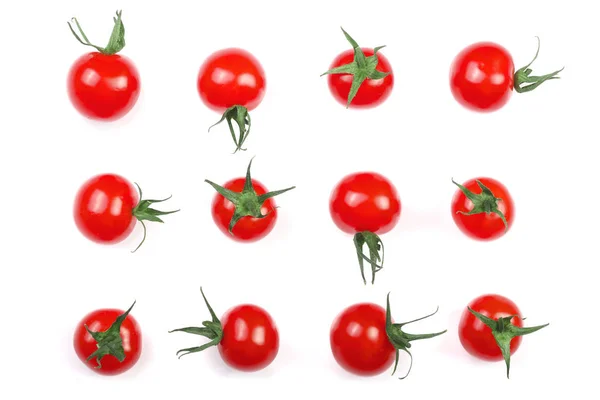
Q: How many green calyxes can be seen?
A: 12